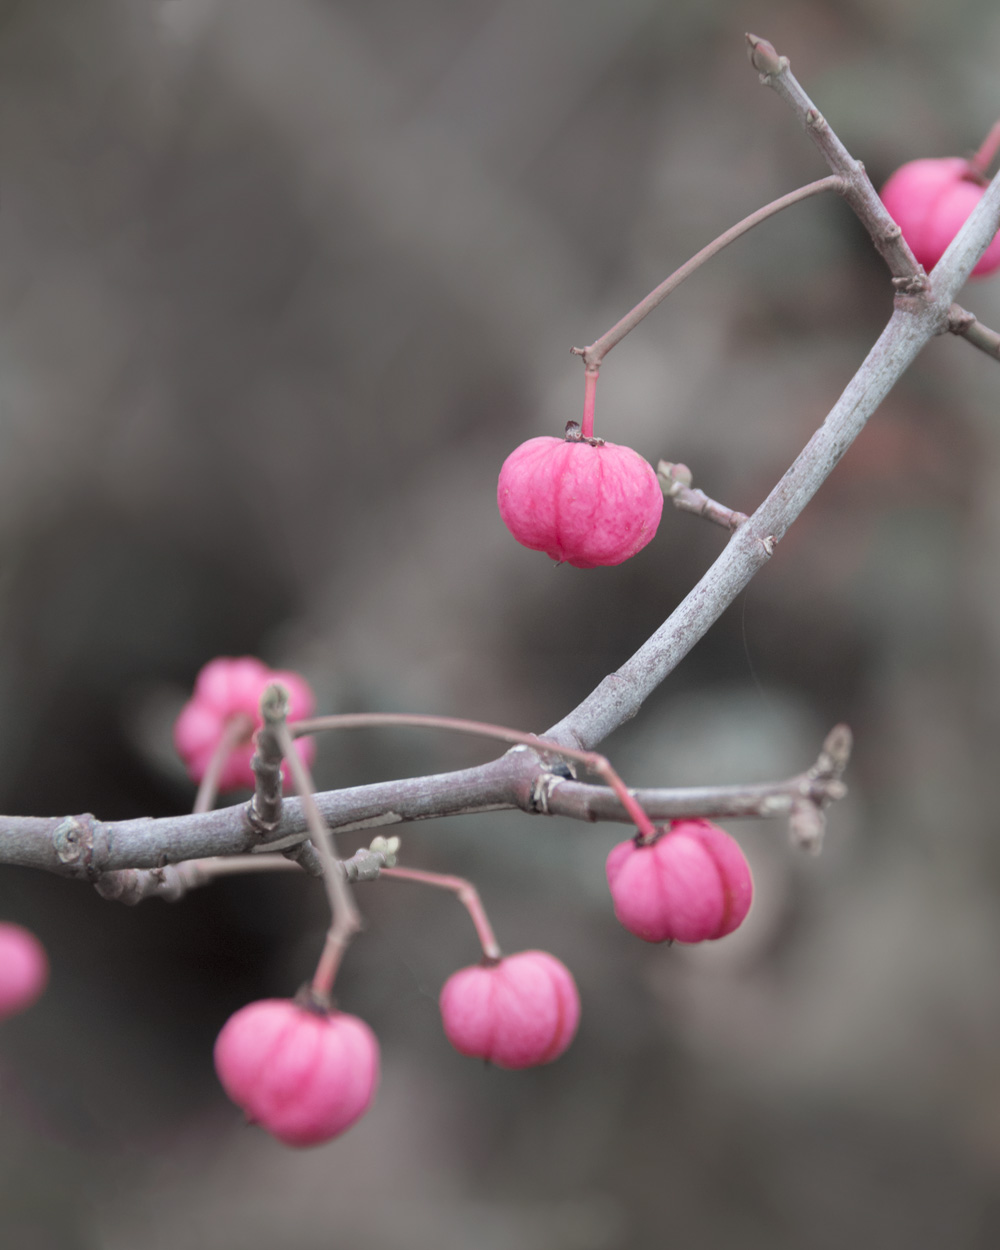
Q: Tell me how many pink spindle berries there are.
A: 7